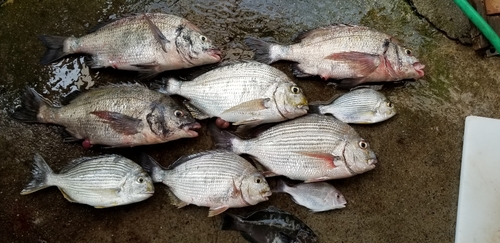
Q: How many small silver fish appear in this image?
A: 2